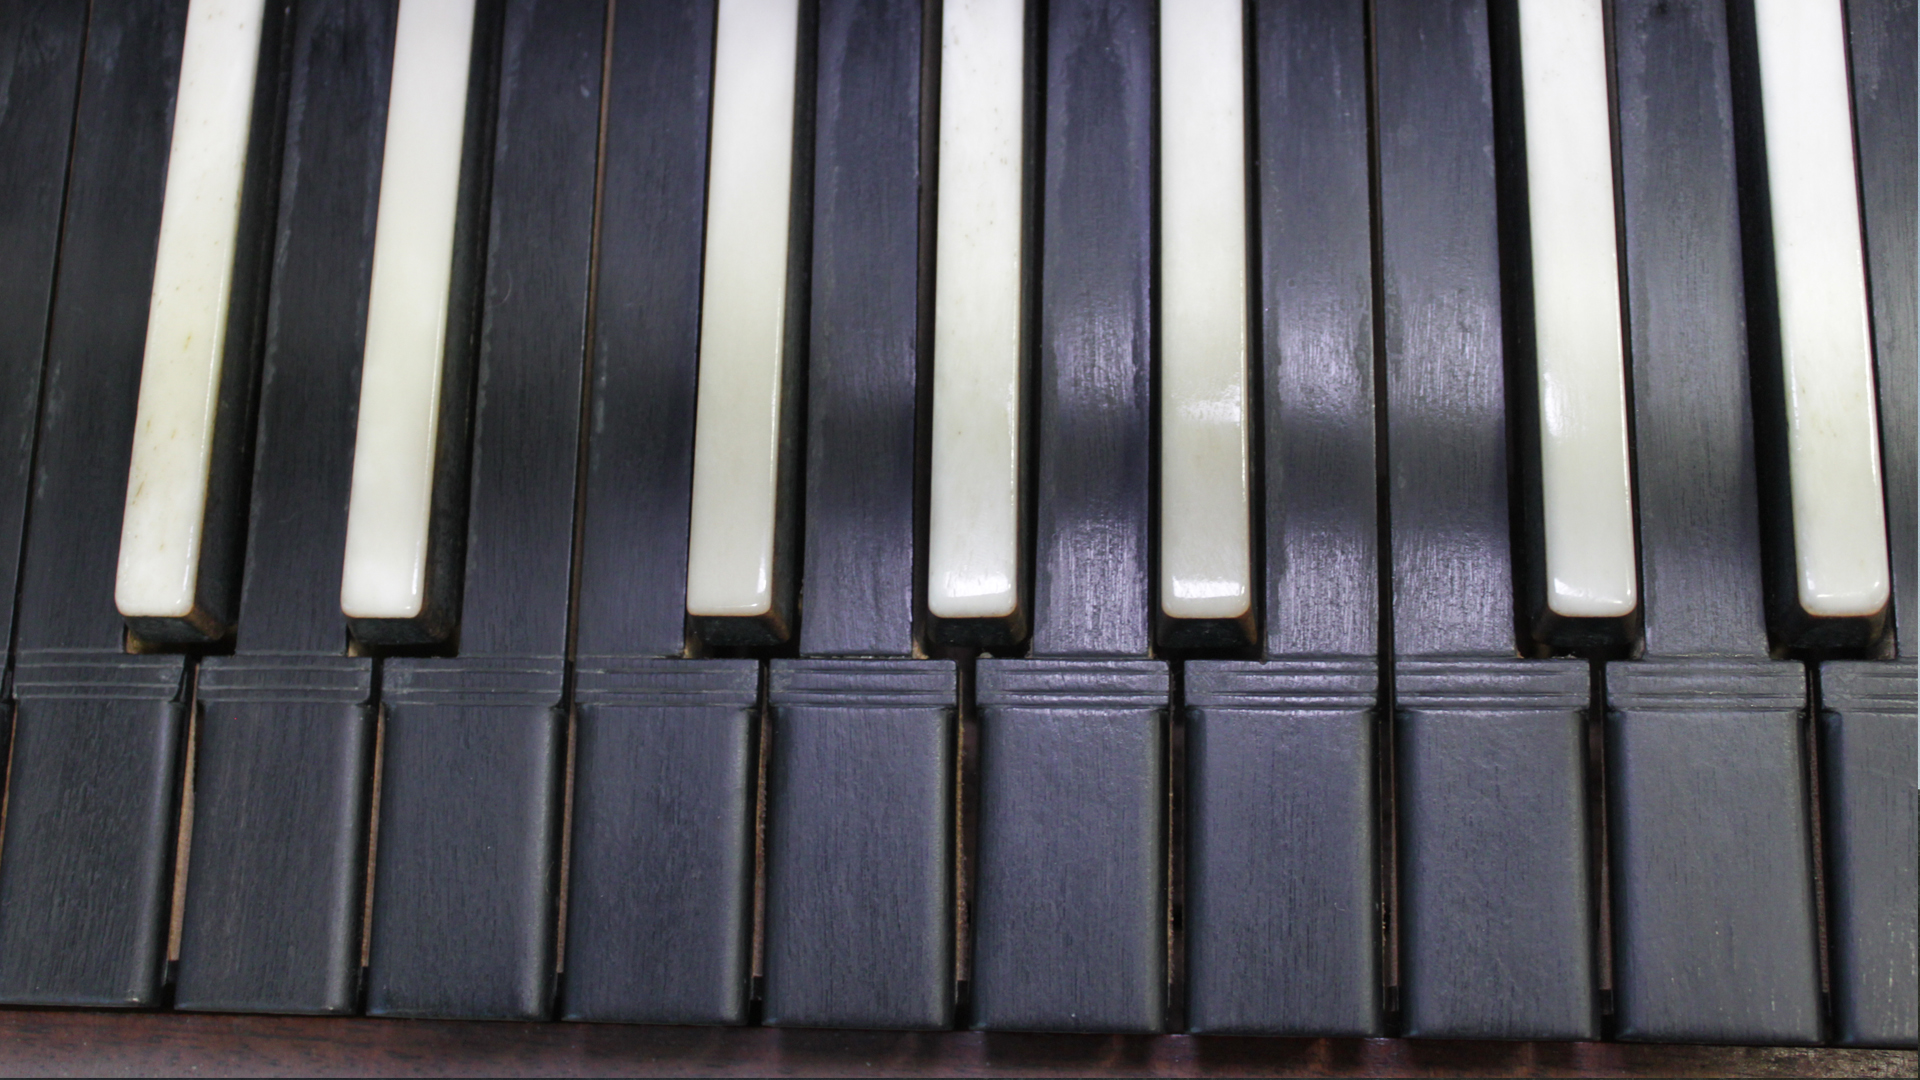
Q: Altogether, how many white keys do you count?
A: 7